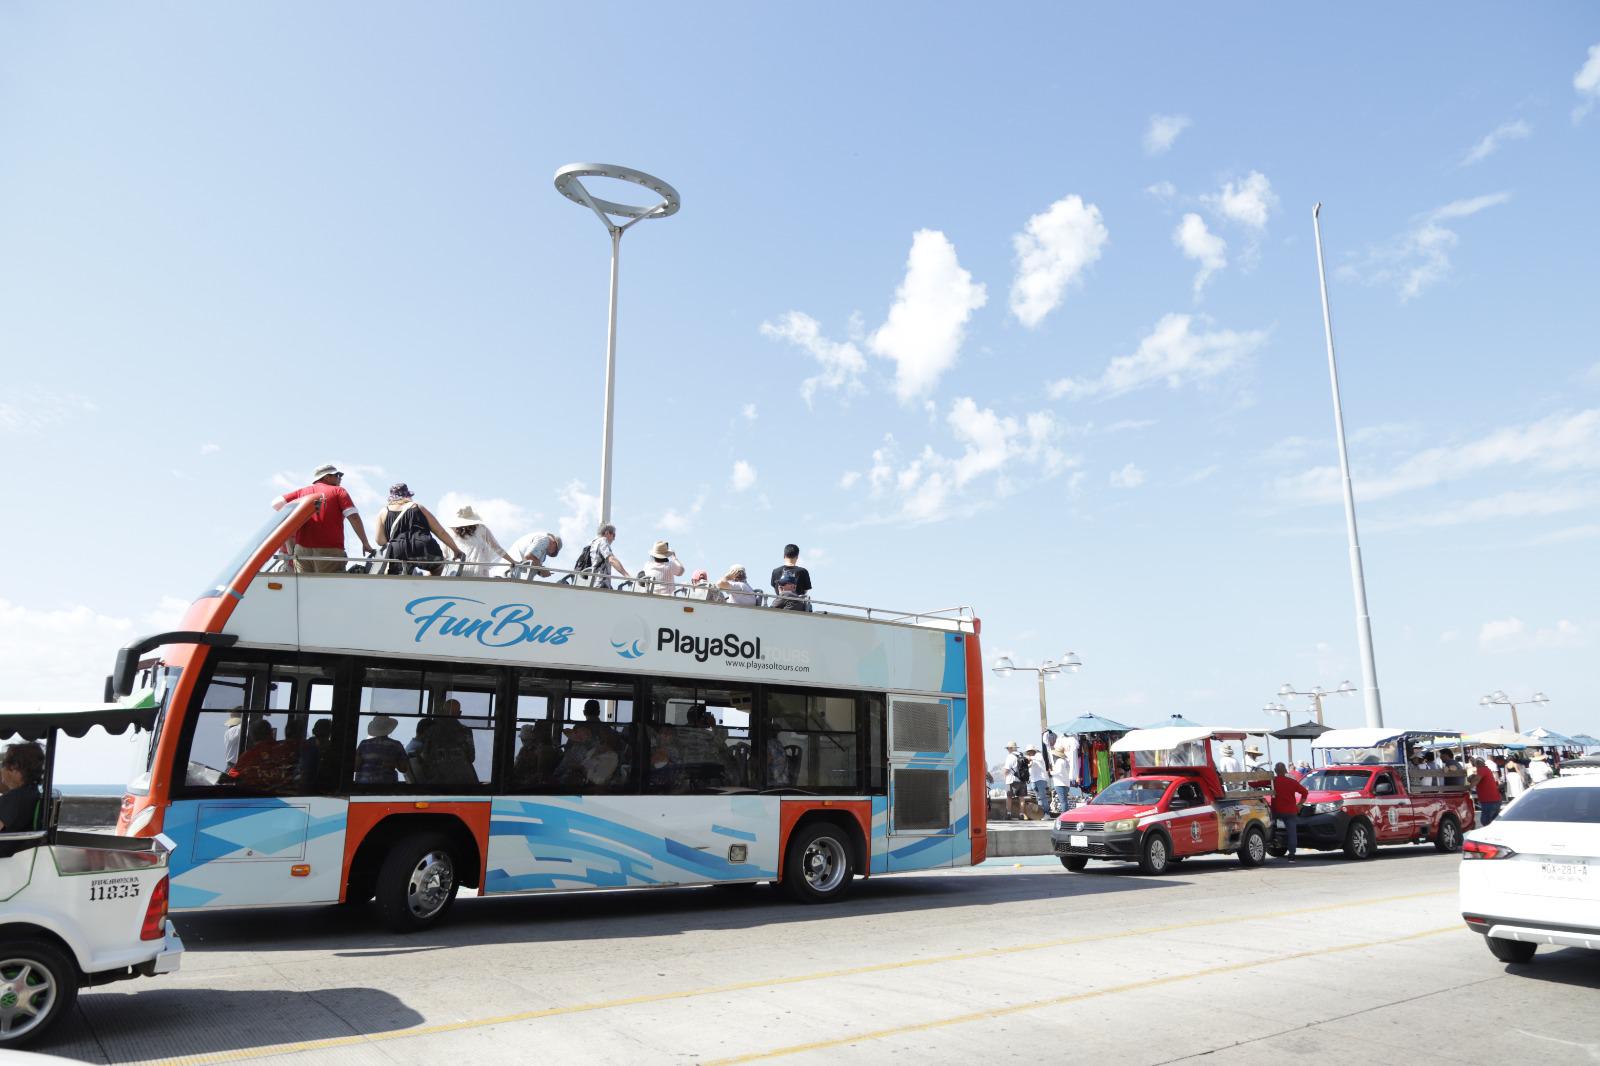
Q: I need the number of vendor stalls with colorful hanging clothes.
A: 1